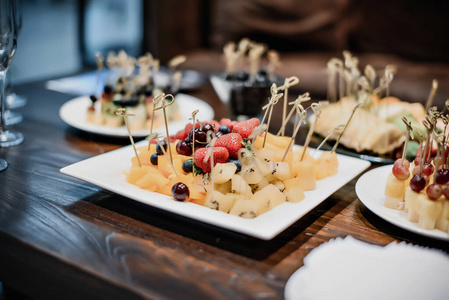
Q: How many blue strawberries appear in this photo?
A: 0